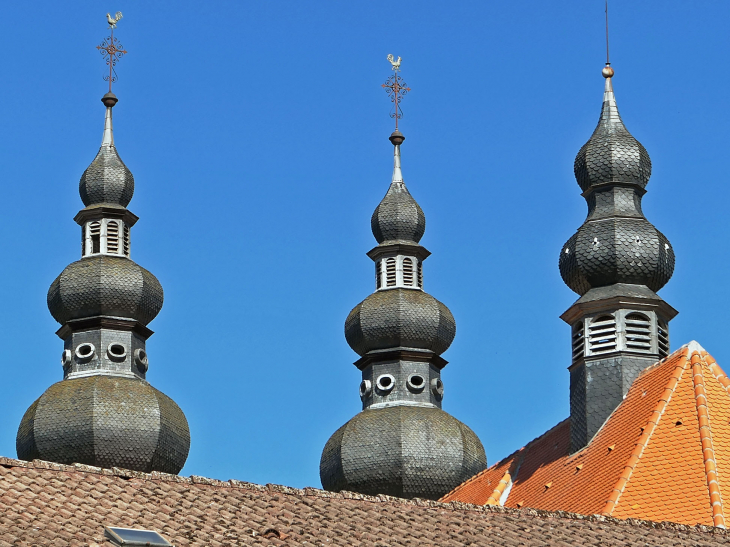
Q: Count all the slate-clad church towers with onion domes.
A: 3